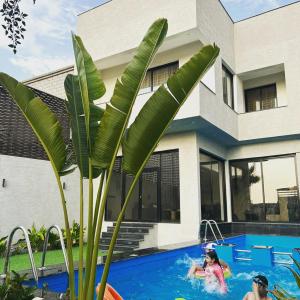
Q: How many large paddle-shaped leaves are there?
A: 5